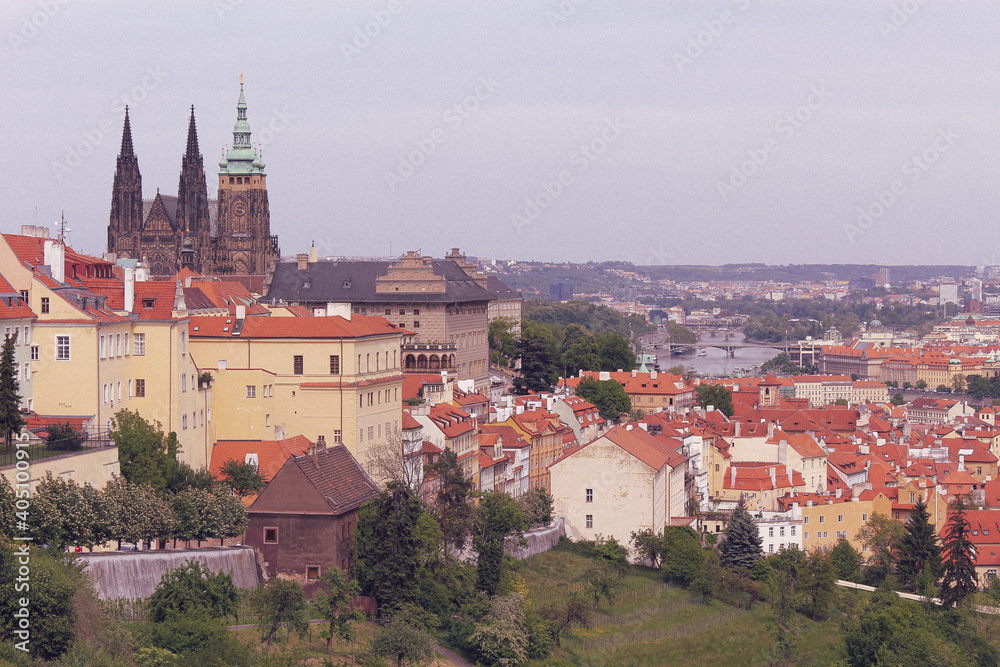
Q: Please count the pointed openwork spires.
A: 2